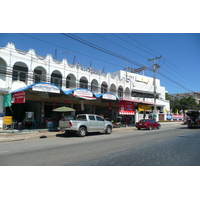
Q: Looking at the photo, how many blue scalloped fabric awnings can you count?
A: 3